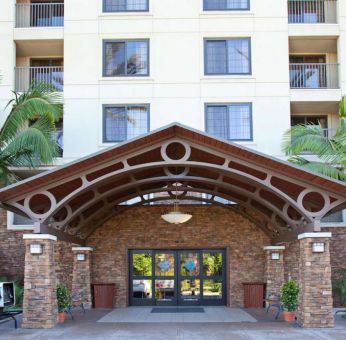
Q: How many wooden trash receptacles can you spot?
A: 2